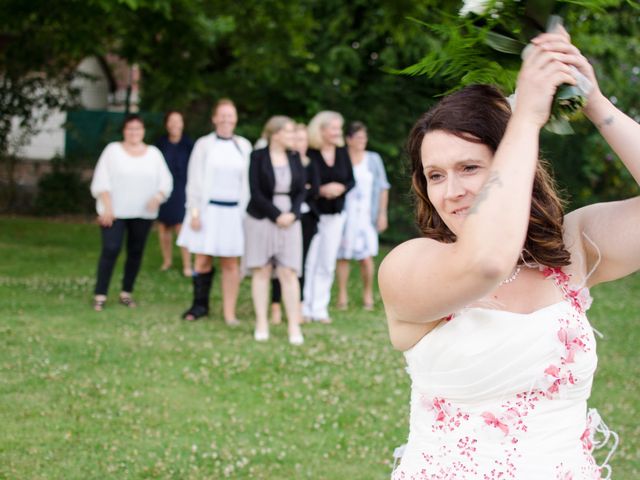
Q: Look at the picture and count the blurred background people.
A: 7